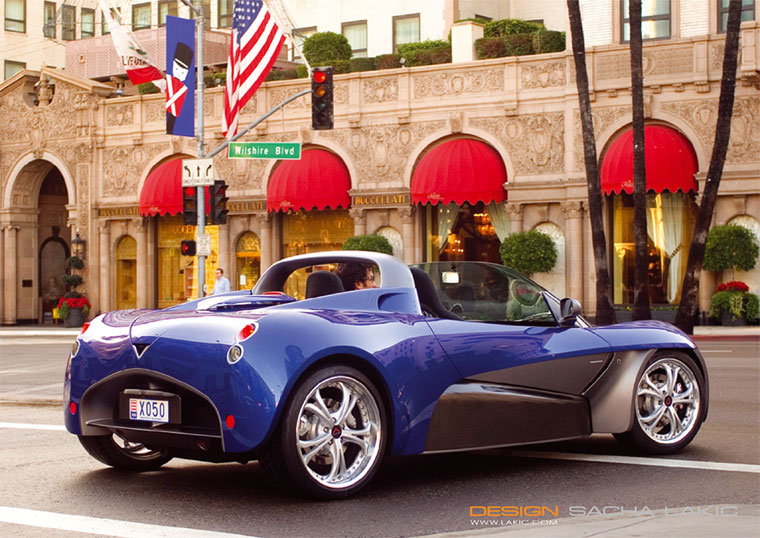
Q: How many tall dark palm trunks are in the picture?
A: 3